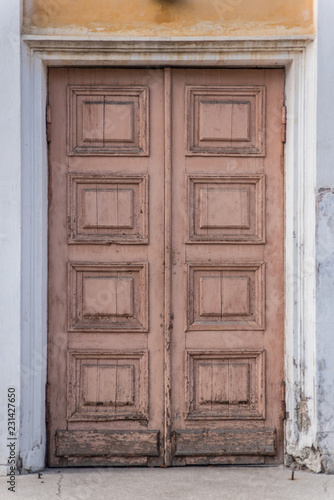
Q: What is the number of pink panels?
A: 8